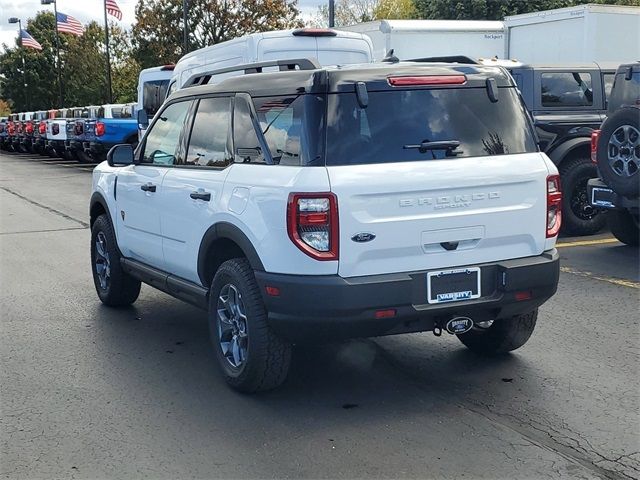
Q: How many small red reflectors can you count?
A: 3